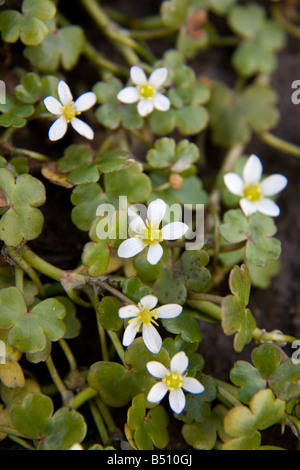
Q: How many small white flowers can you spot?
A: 6